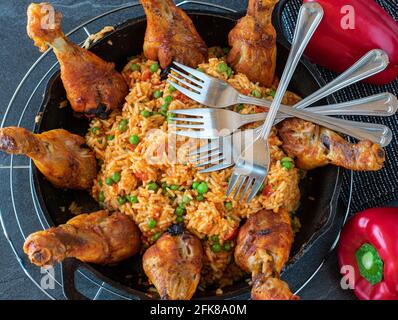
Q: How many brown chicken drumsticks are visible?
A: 8